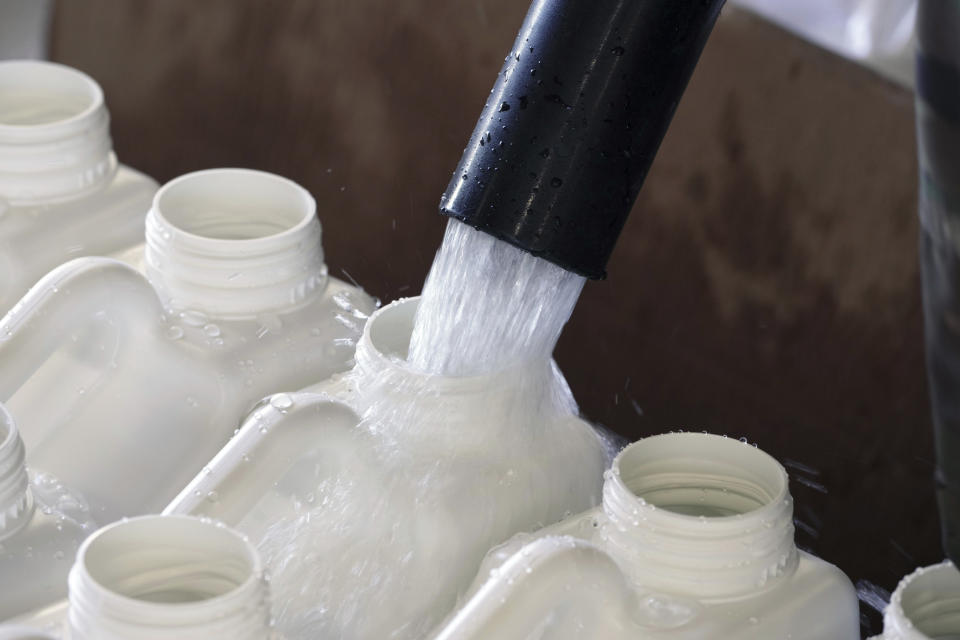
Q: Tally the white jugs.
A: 7